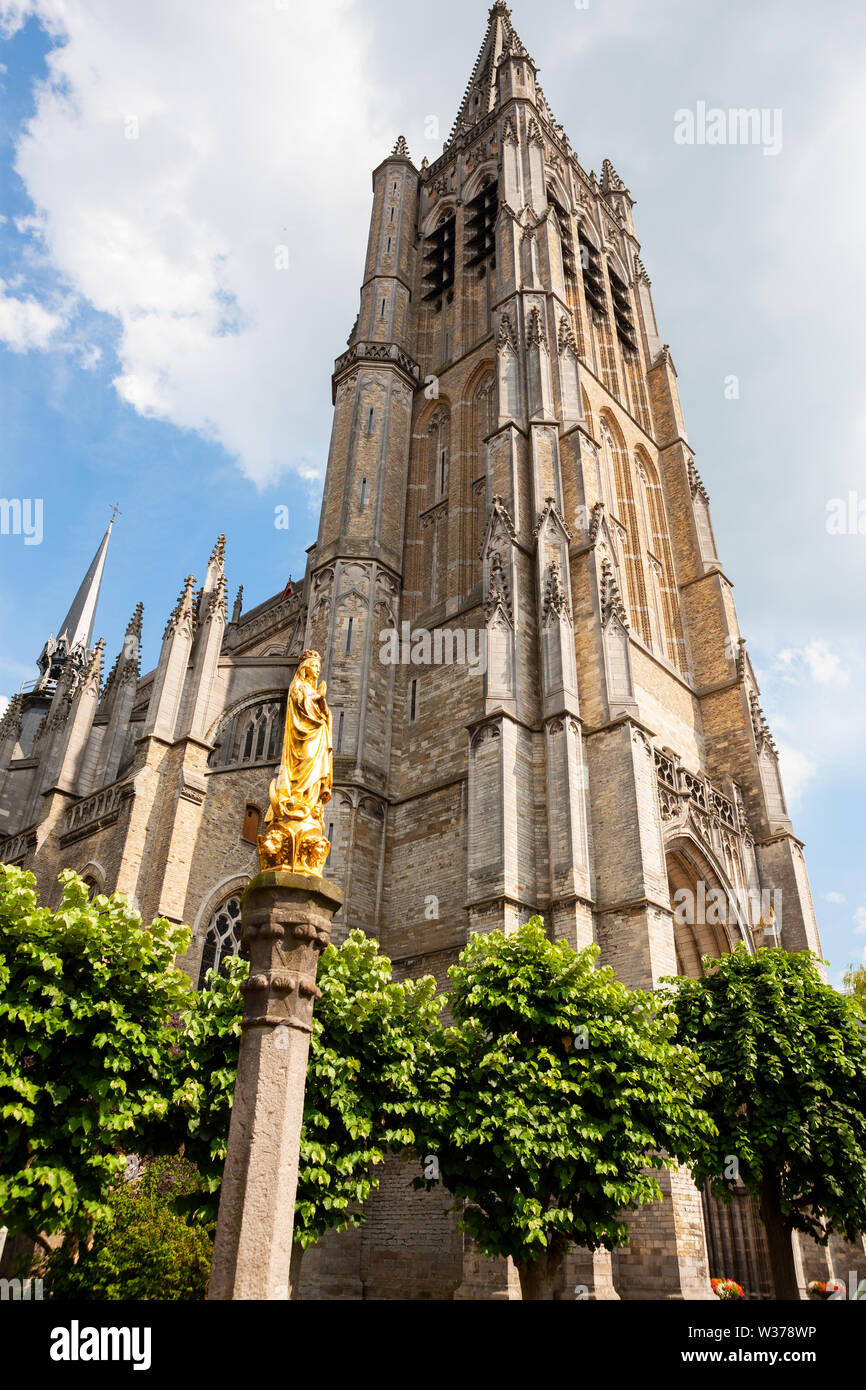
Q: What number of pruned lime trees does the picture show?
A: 4